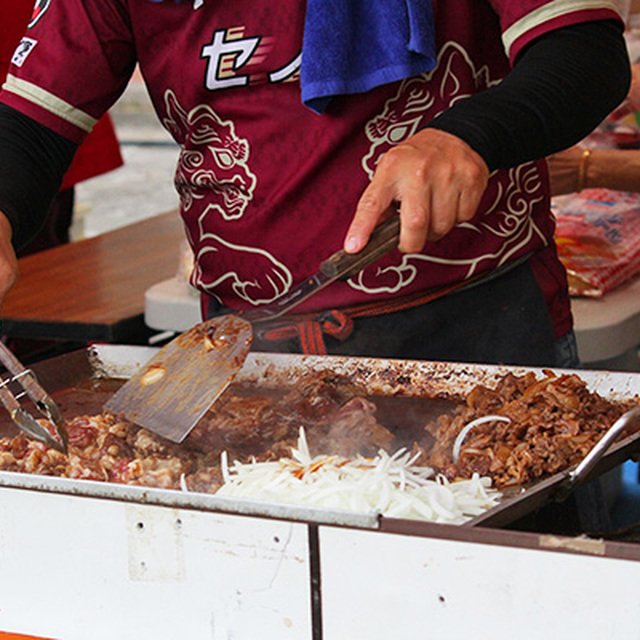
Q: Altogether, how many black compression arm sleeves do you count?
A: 2